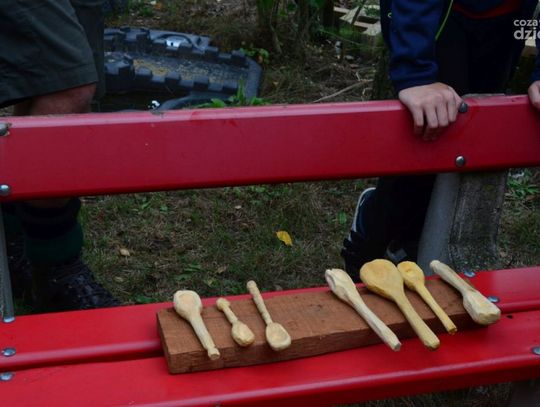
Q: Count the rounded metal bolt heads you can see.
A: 10